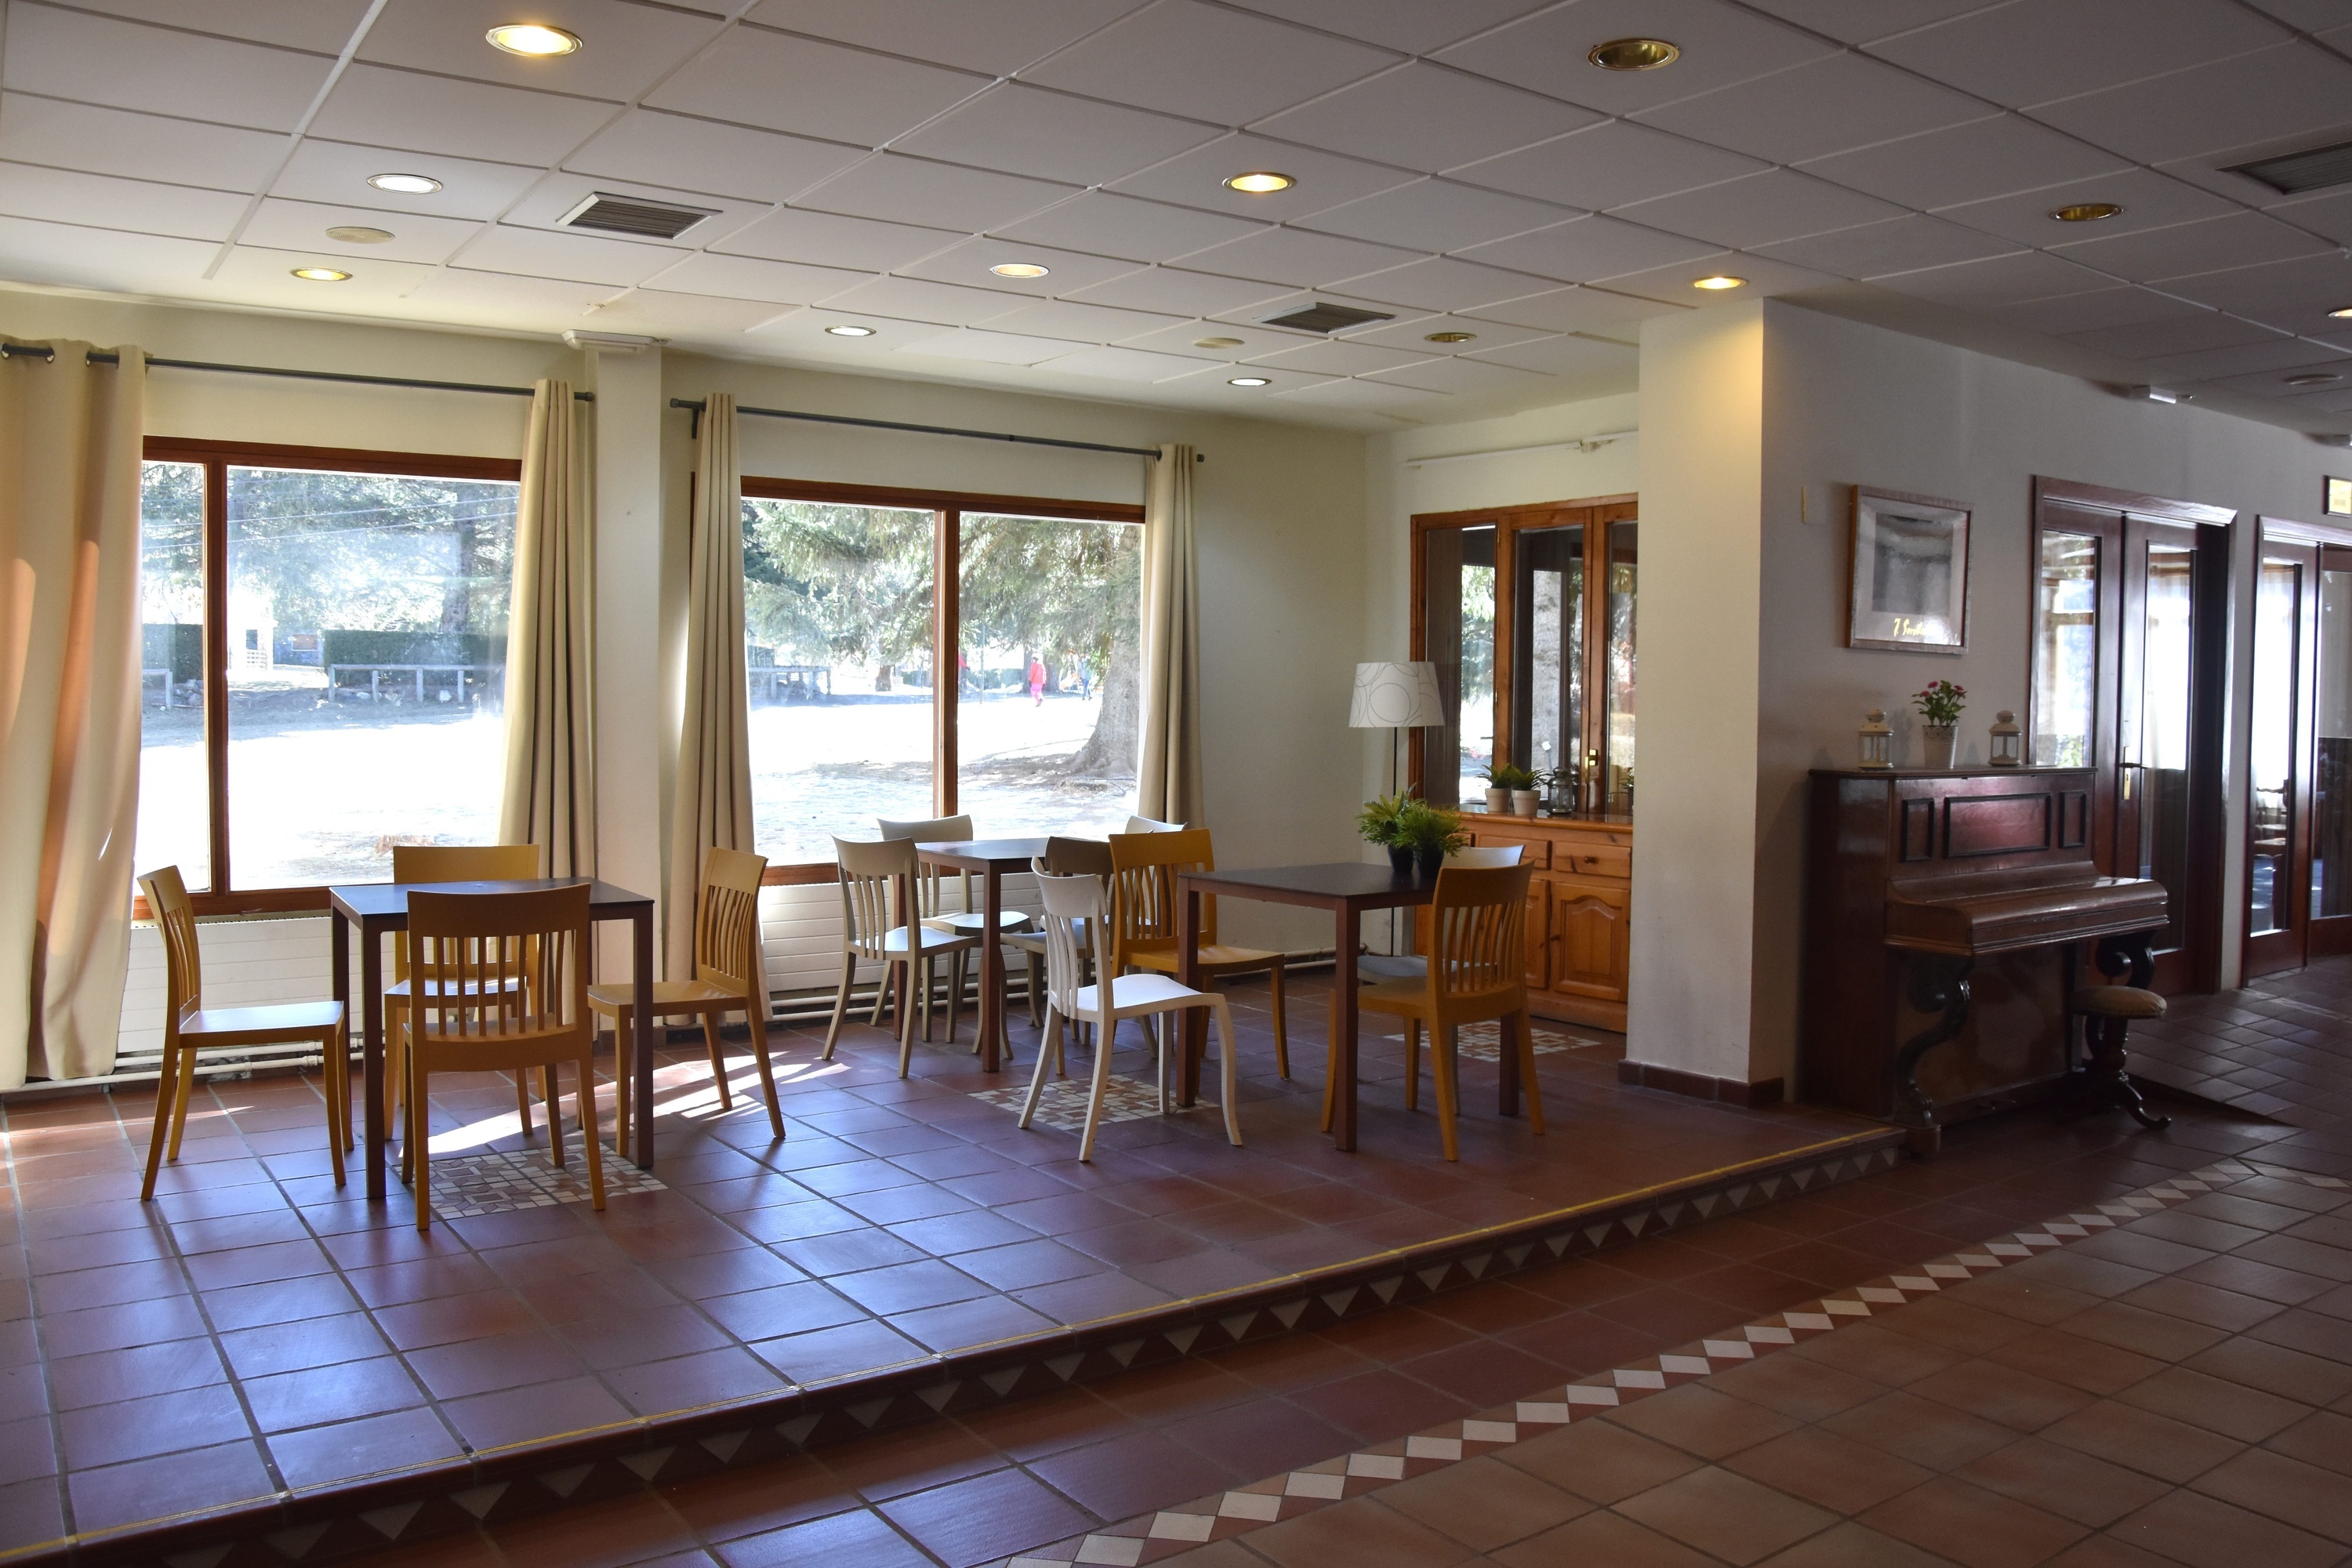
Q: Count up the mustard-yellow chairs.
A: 6